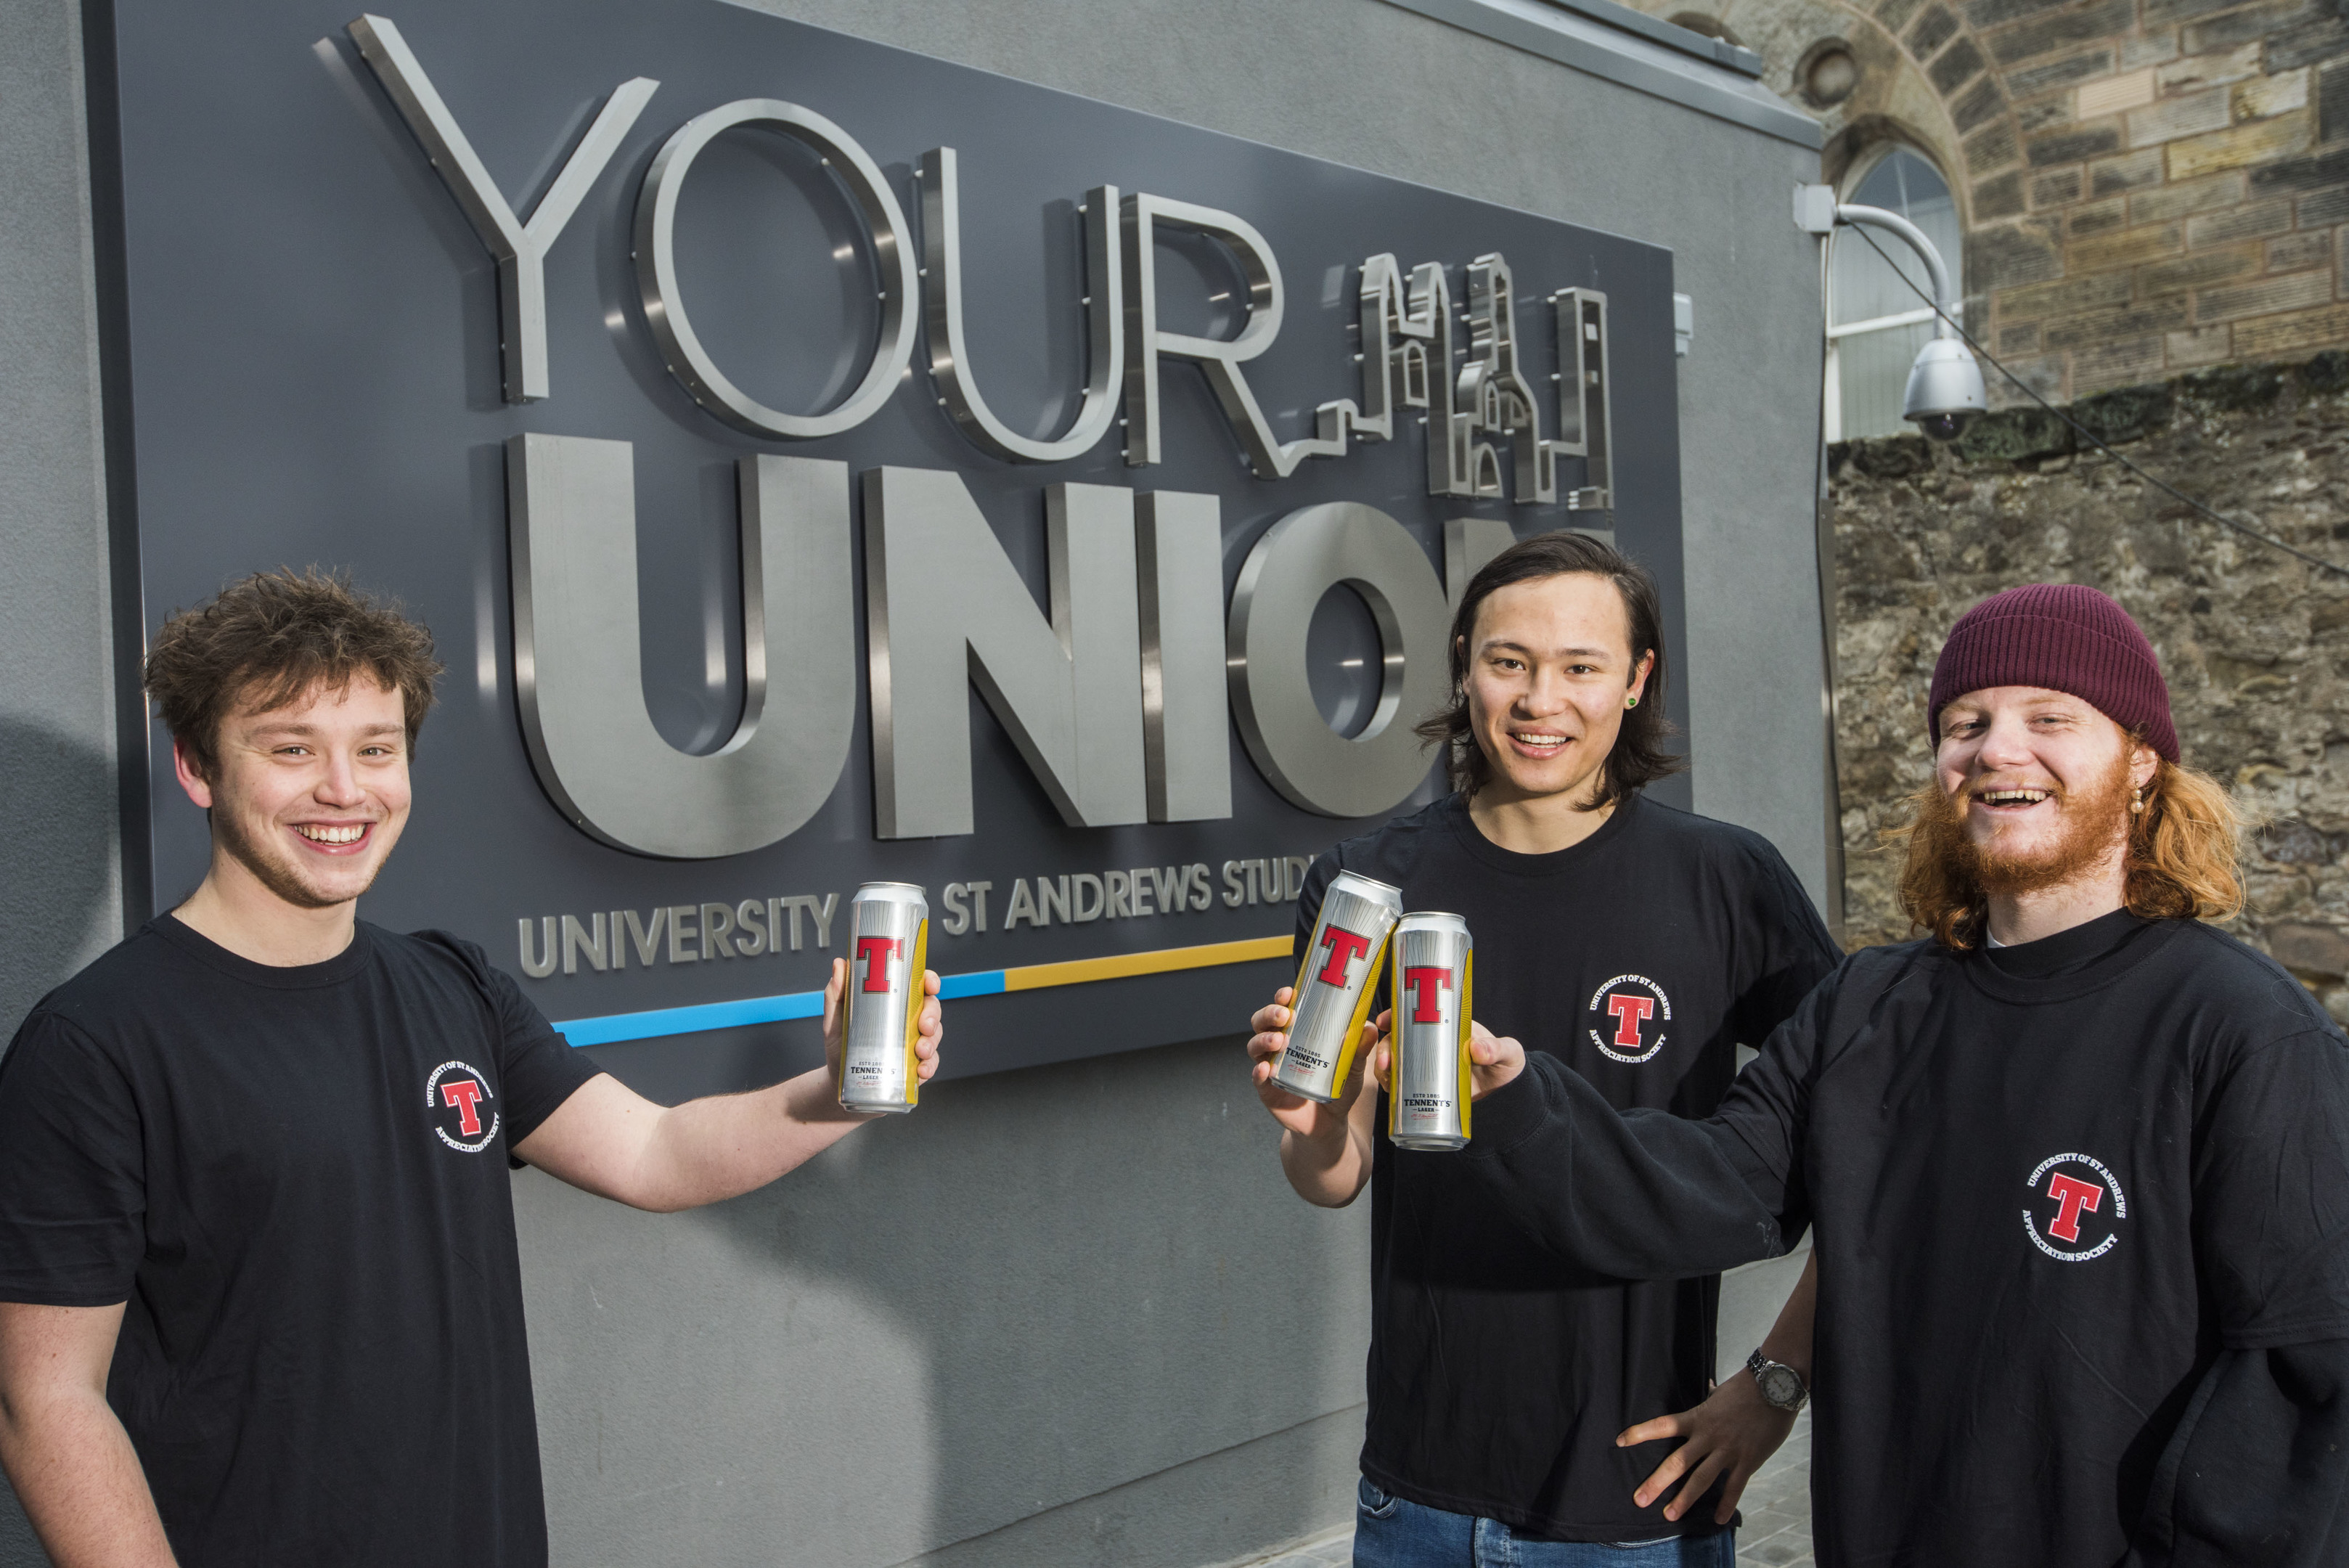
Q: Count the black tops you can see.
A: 3